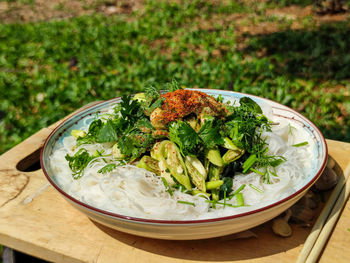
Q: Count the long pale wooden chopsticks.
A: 2